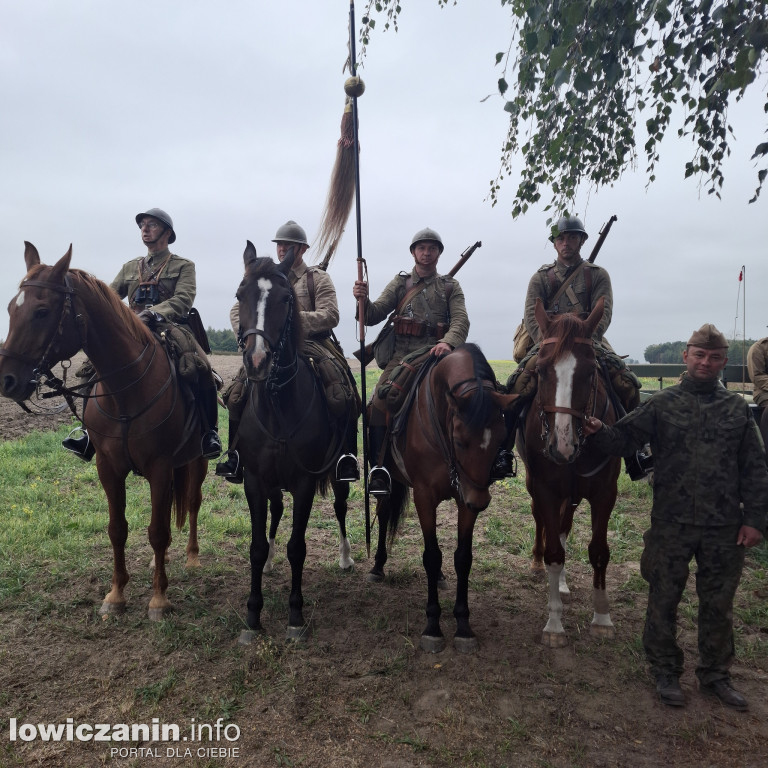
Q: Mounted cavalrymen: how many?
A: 4